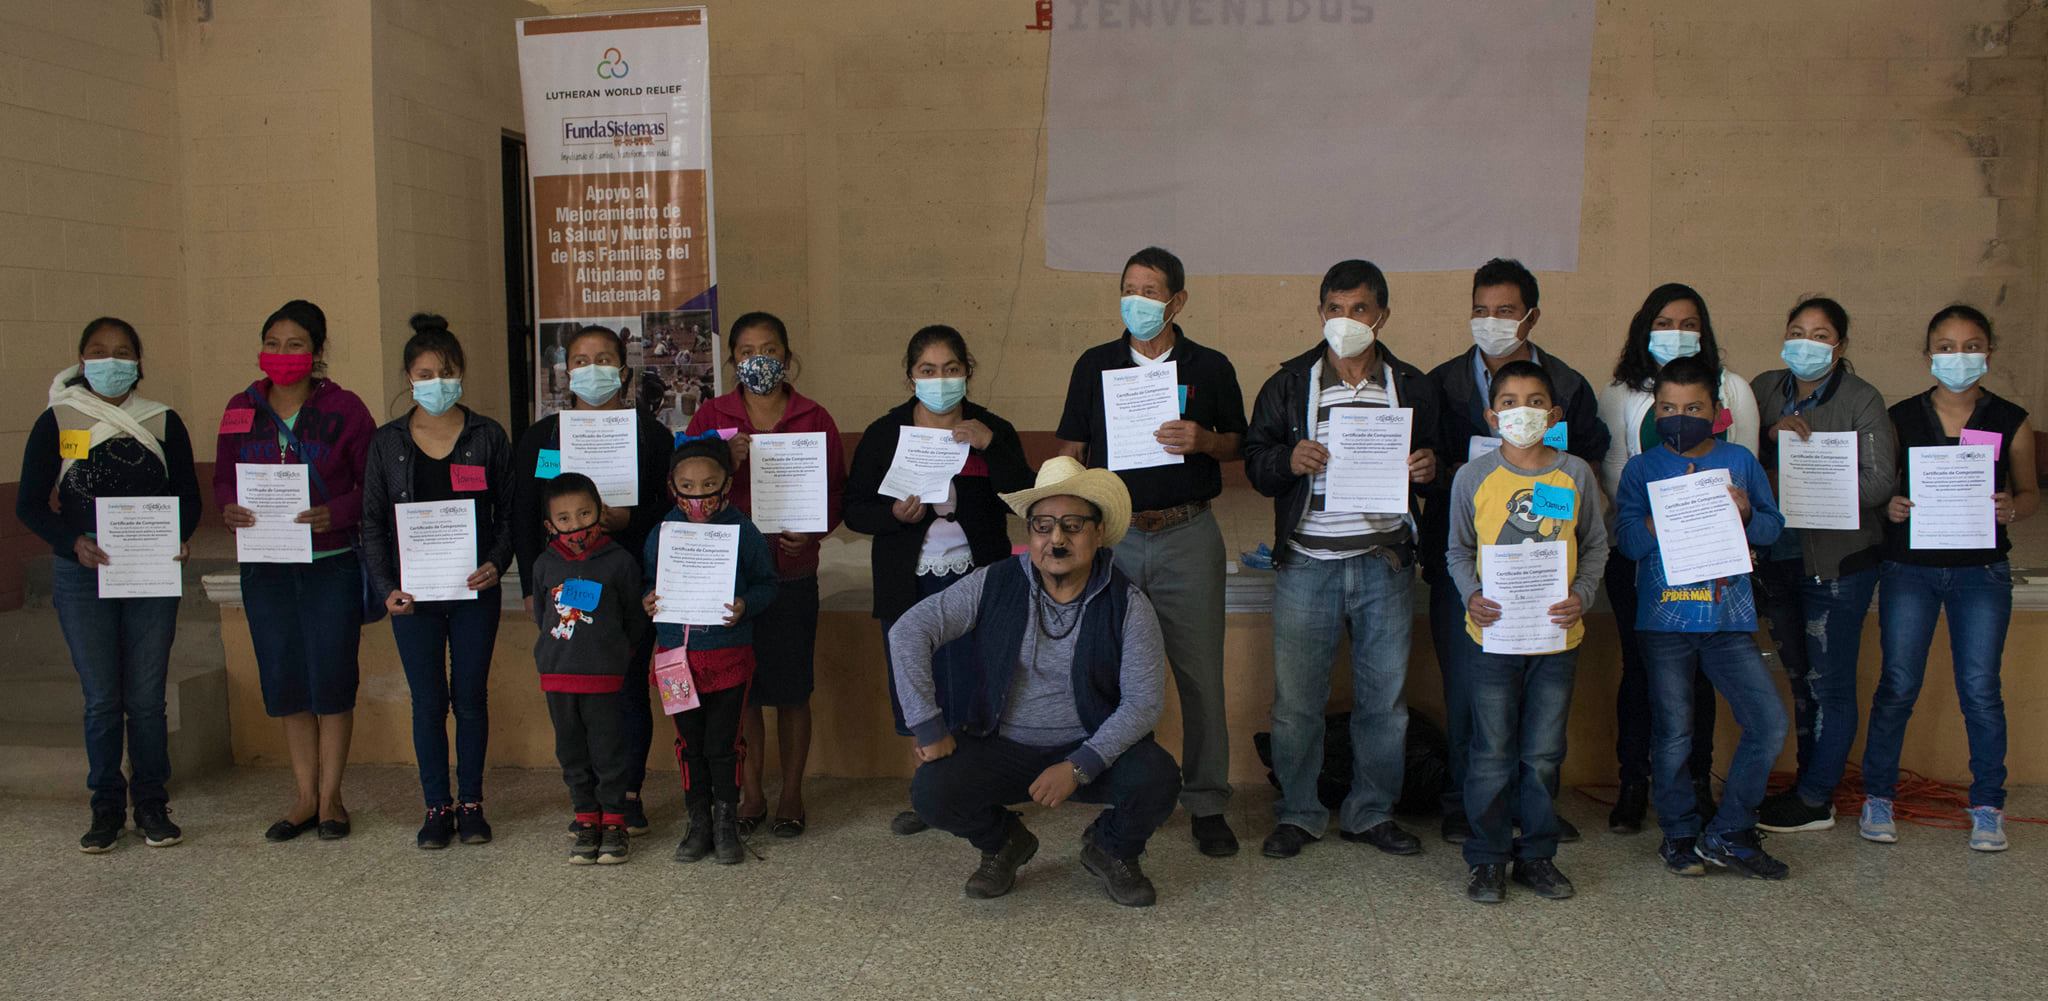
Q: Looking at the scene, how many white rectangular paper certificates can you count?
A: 14